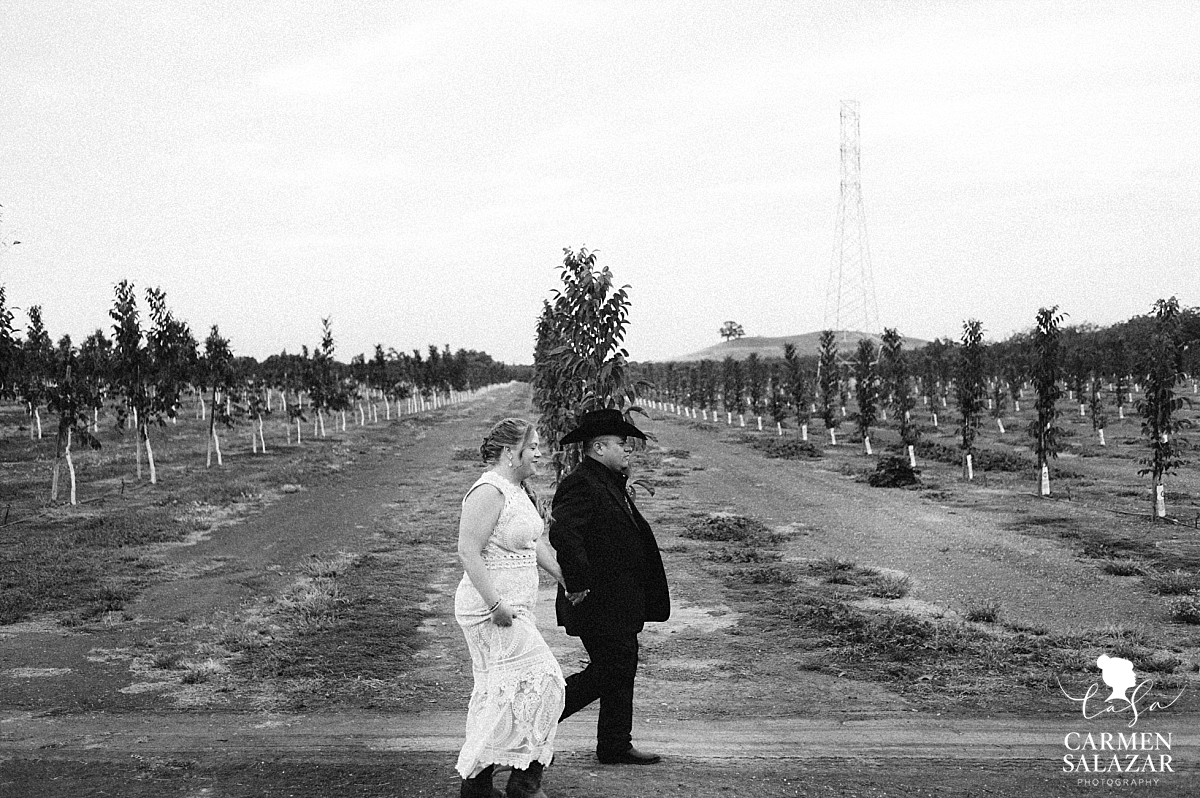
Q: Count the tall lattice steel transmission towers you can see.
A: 1